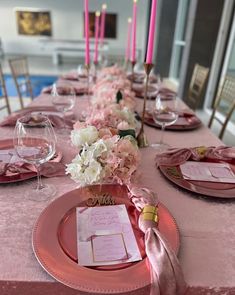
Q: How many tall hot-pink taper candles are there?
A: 6